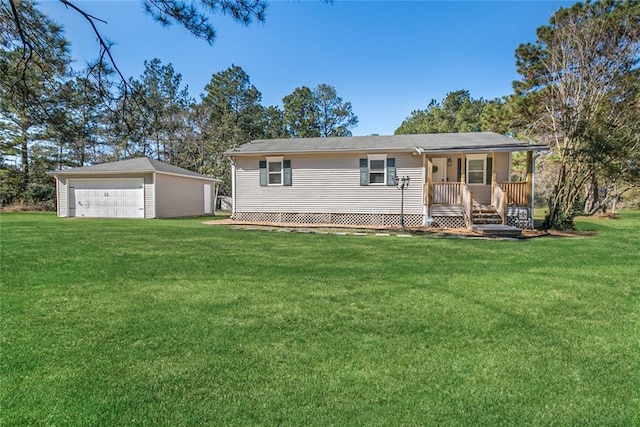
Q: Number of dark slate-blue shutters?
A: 6